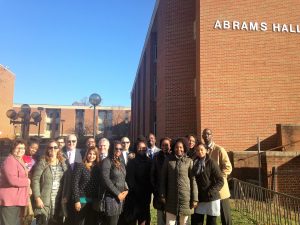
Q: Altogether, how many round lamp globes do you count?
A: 5